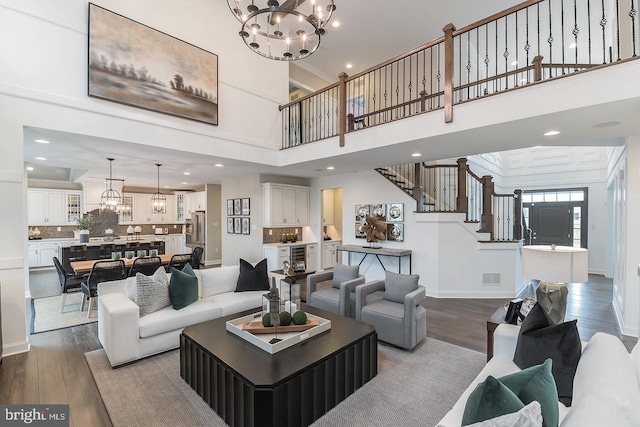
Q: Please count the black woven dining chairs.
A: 5